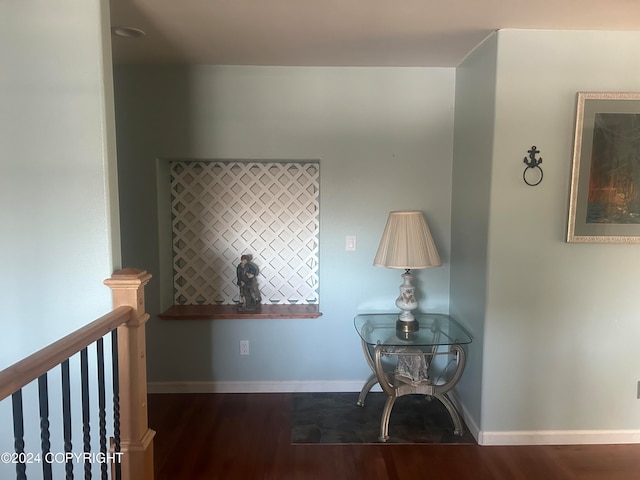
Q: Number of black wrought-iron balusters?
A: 6